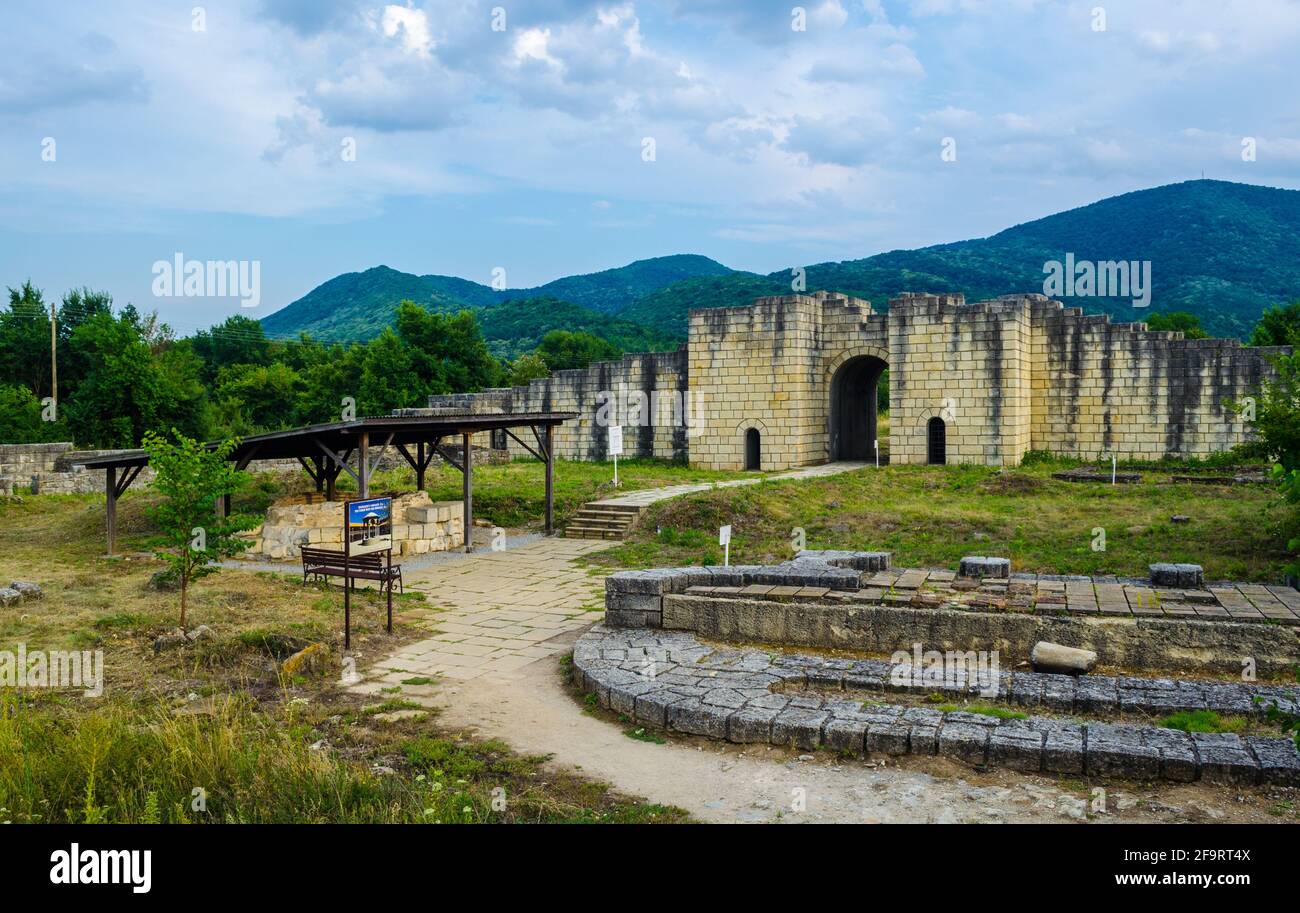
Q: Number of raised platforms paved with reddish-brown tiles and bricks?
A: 1